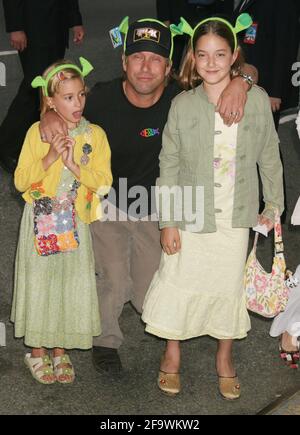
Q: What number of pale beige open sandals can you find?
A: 2